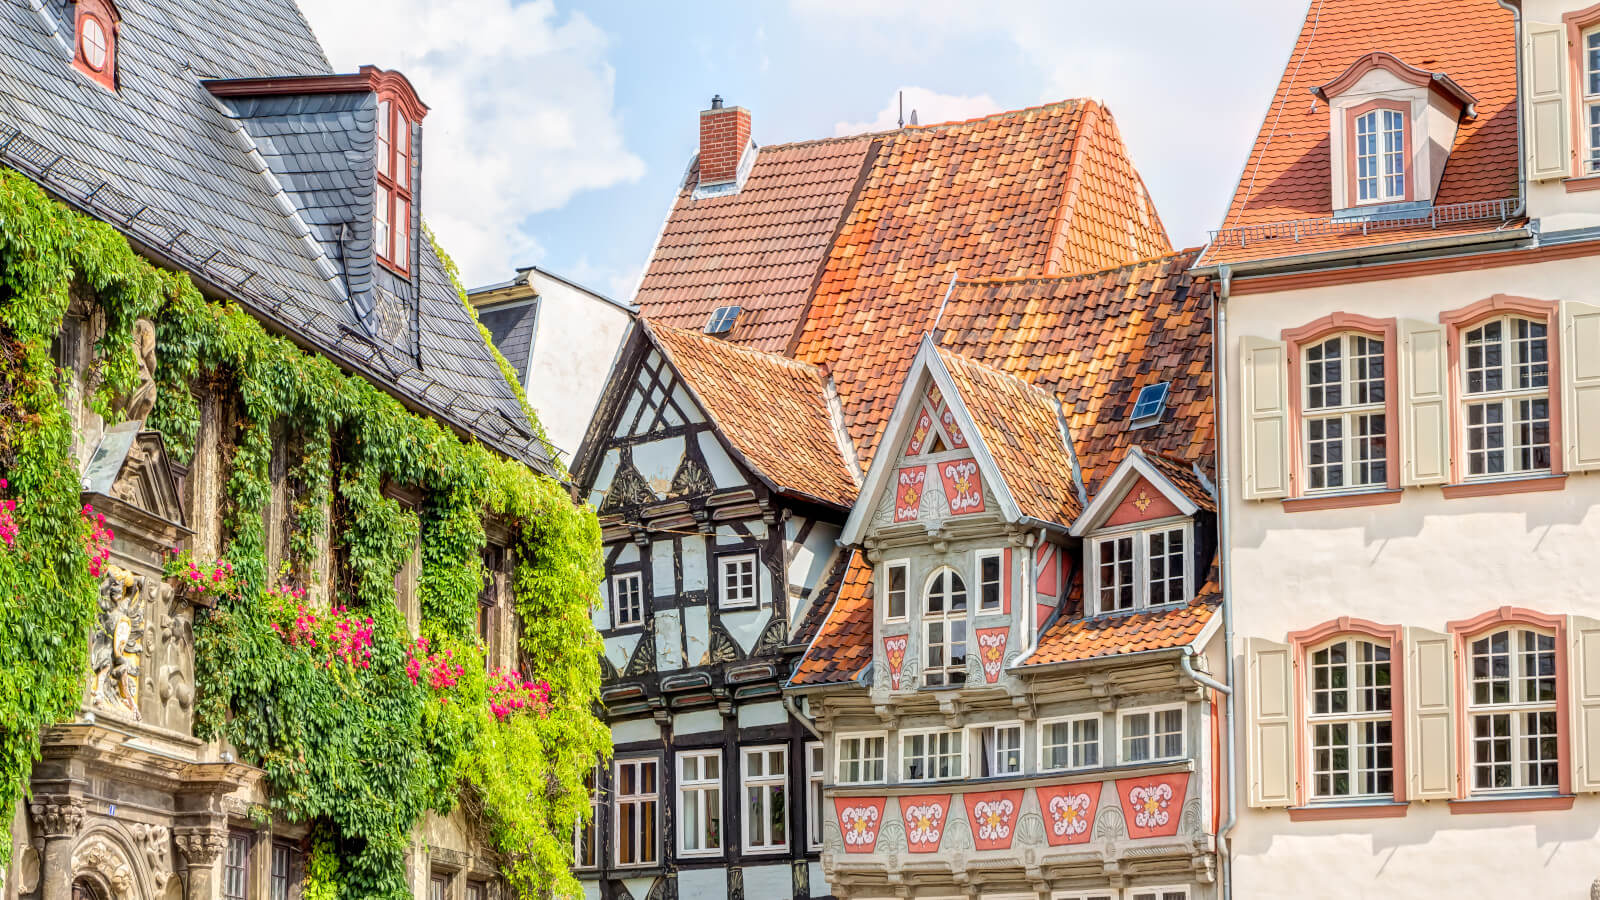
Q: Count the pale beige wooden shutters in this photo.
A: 7